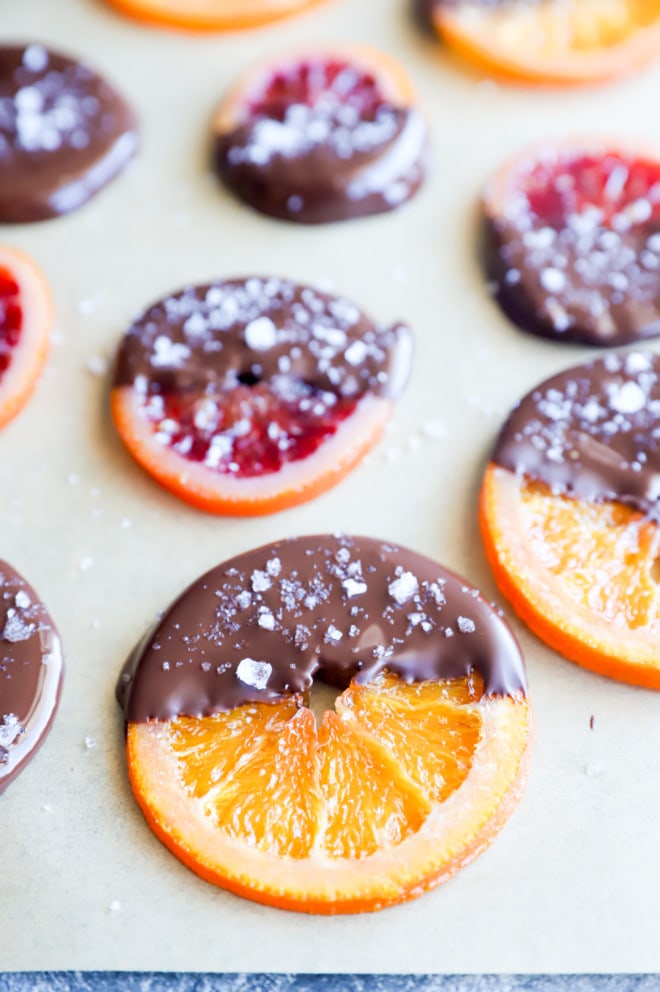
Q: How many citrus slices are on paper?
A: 10